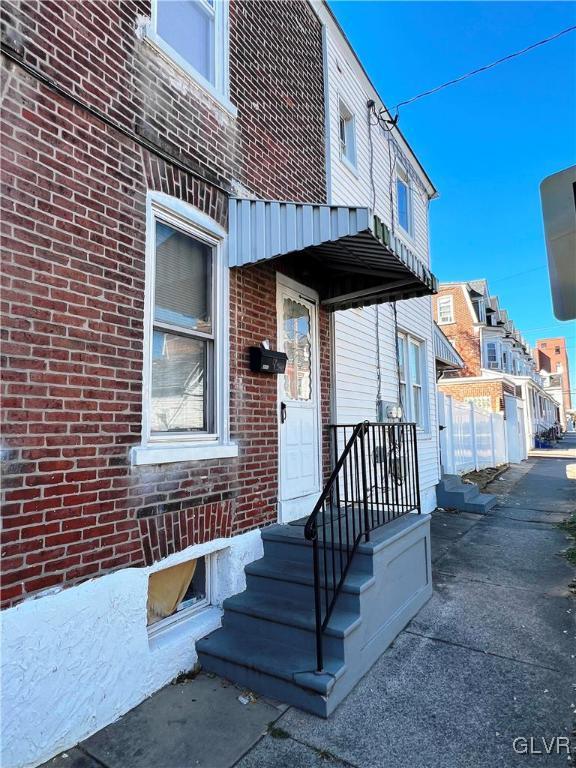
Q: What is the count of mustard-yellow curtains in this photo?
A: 1